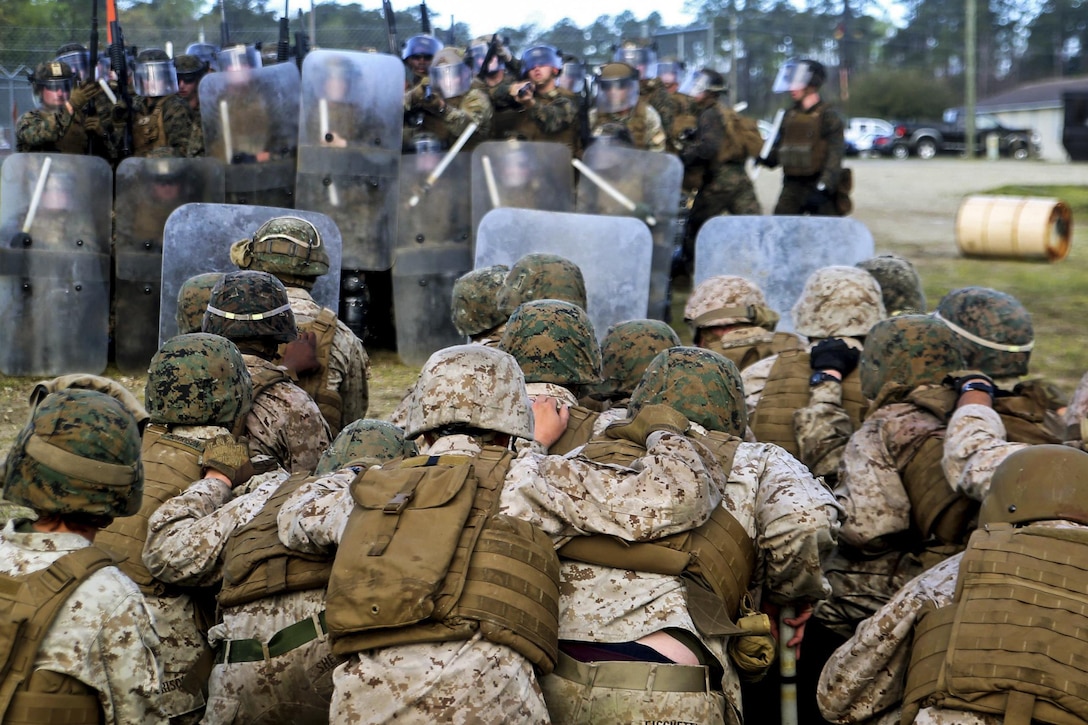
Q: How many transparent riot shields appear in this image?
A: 10